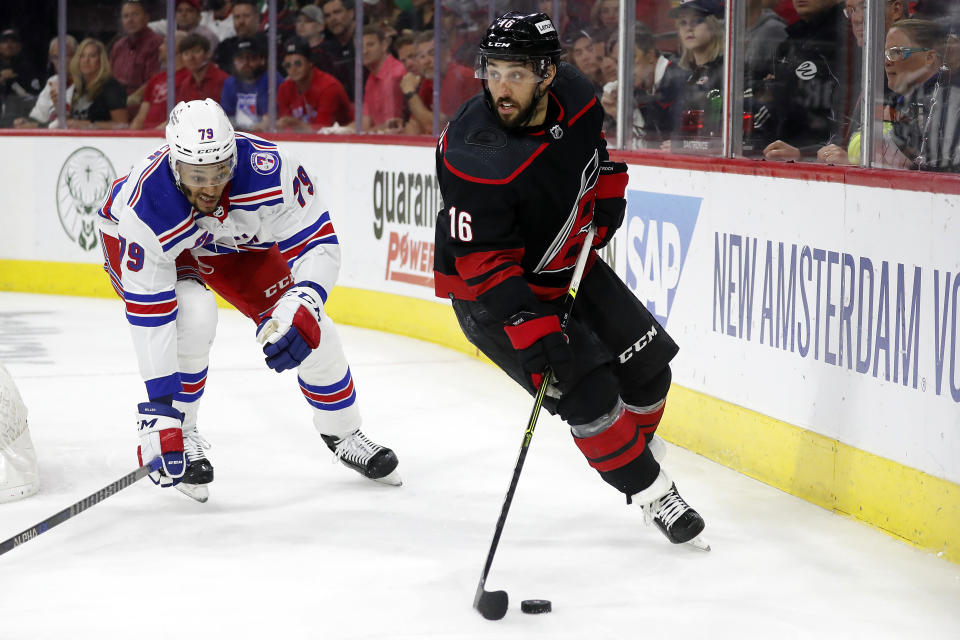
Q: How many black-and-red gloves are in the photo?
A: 2